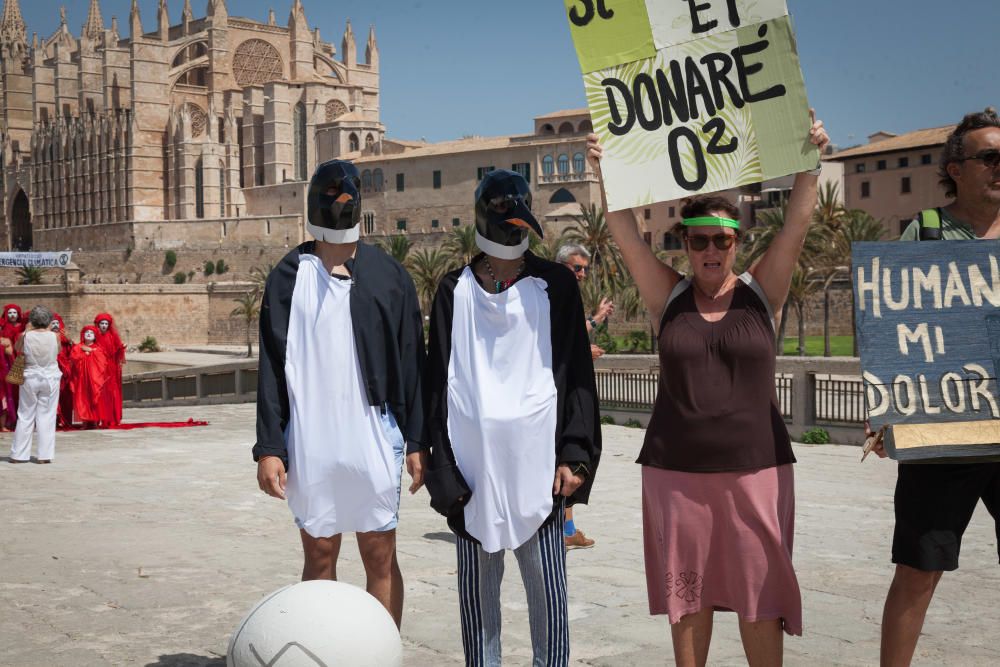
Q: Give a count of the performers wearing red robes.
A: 4